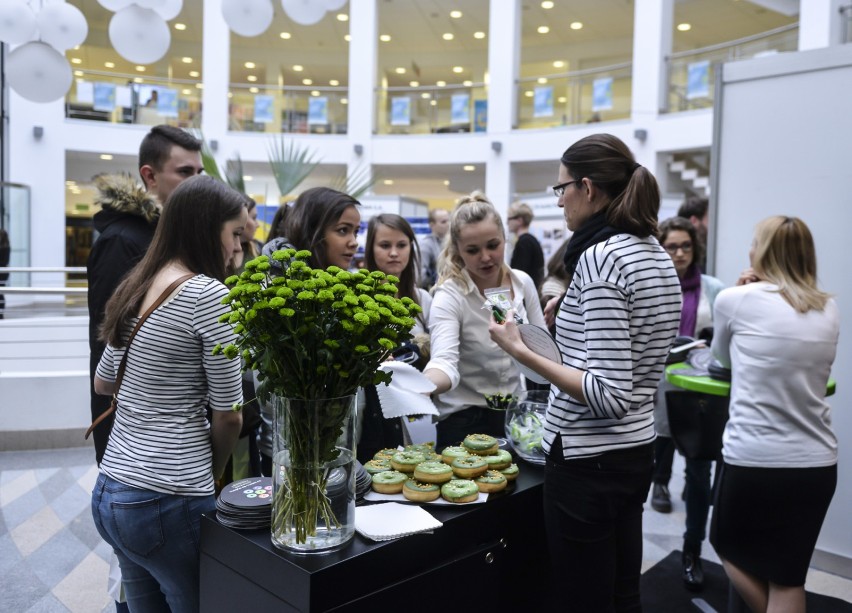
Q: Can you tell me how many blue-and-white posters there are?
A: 9